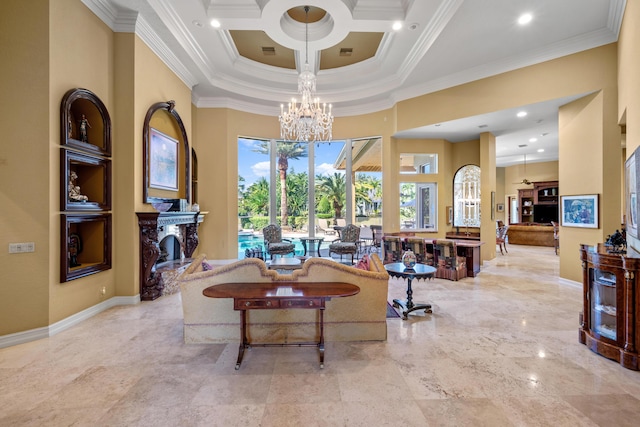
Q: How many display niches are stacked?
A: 3